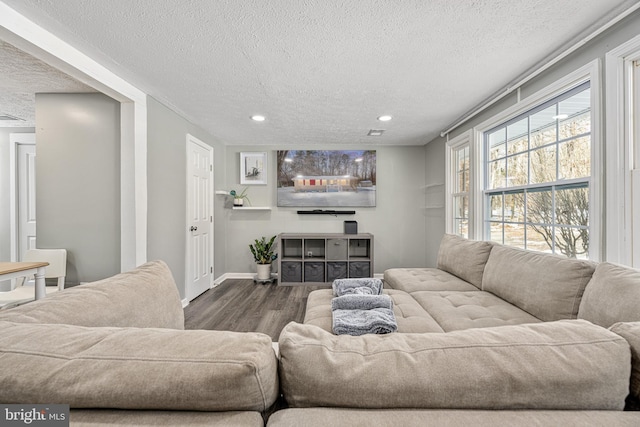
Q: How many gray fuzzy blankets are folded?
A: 3